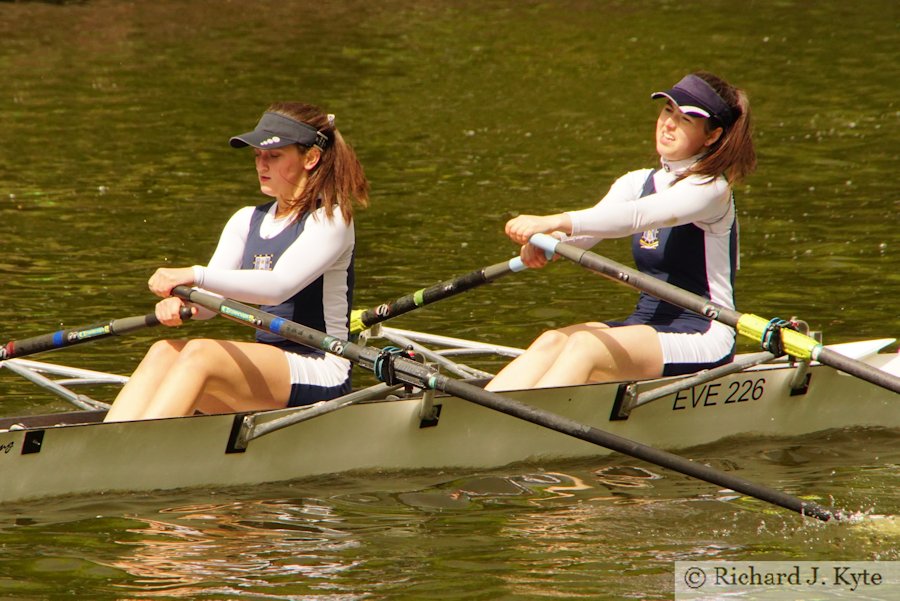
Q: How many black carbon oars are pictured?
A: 4